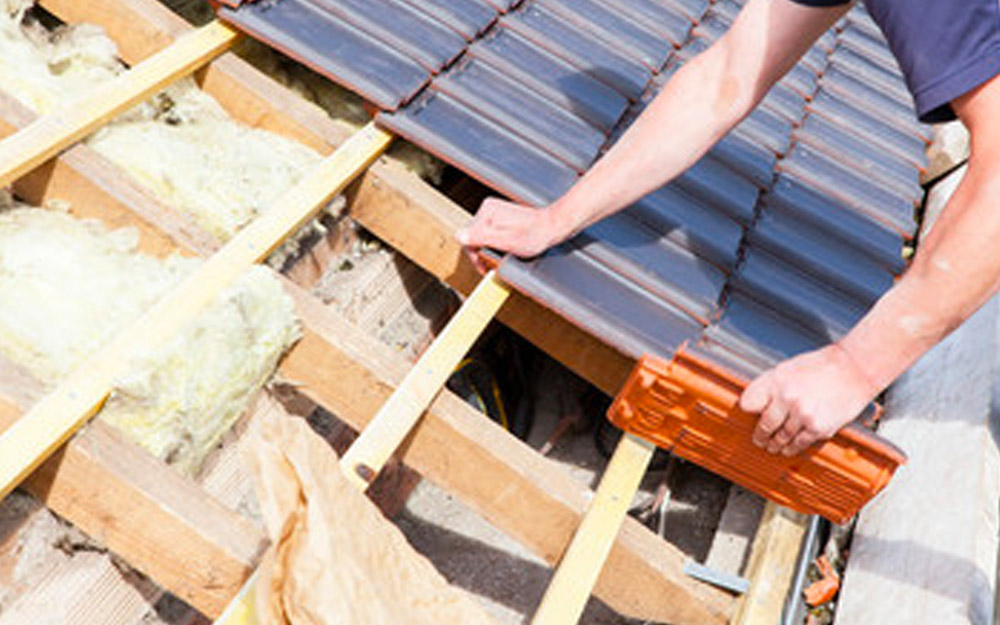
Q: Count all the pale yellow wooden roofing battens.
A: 4